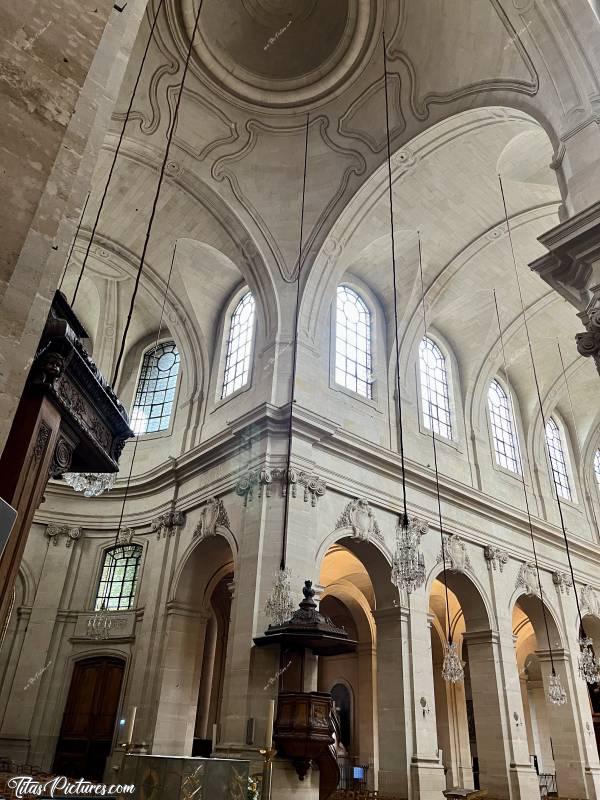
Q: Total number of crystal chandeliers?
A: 7